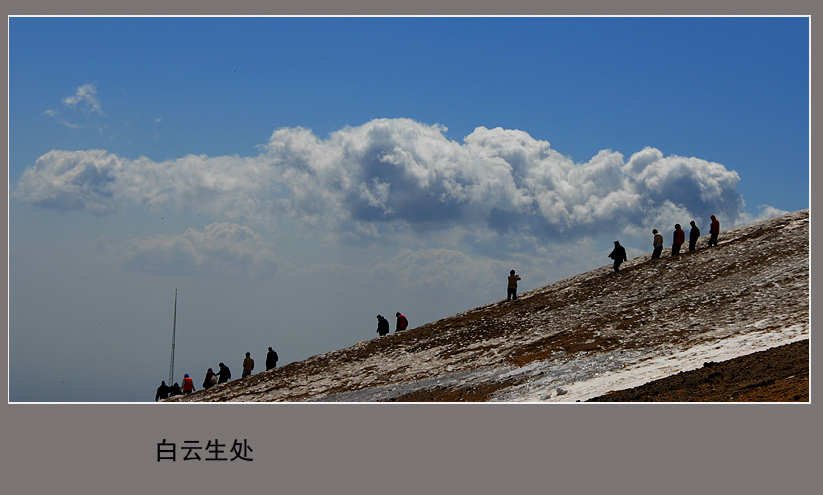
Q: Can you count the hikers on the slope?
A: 15